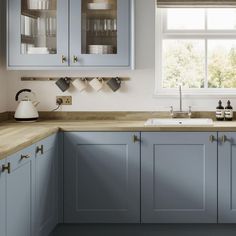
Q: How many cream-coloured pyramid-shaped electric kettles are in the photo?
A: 1